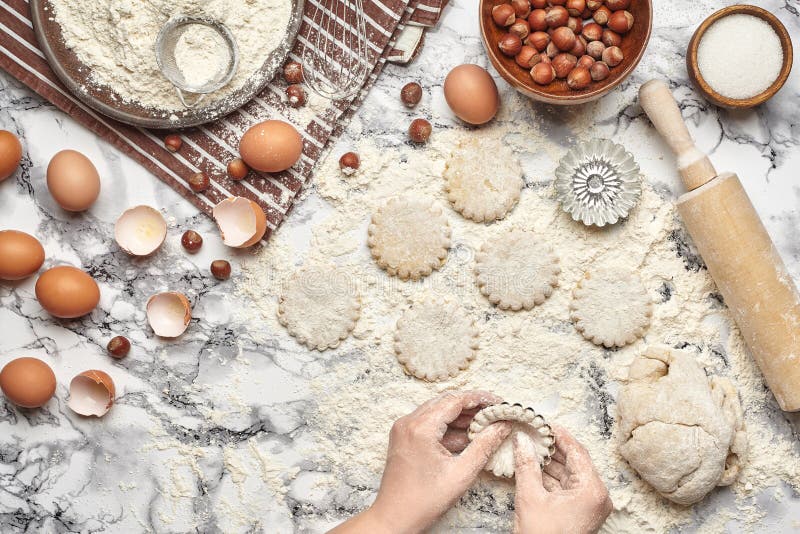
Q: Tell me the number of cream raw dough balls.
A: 1